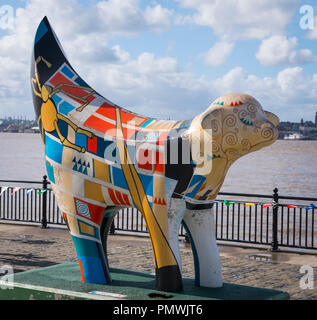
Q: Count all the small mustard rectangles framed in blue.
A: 1